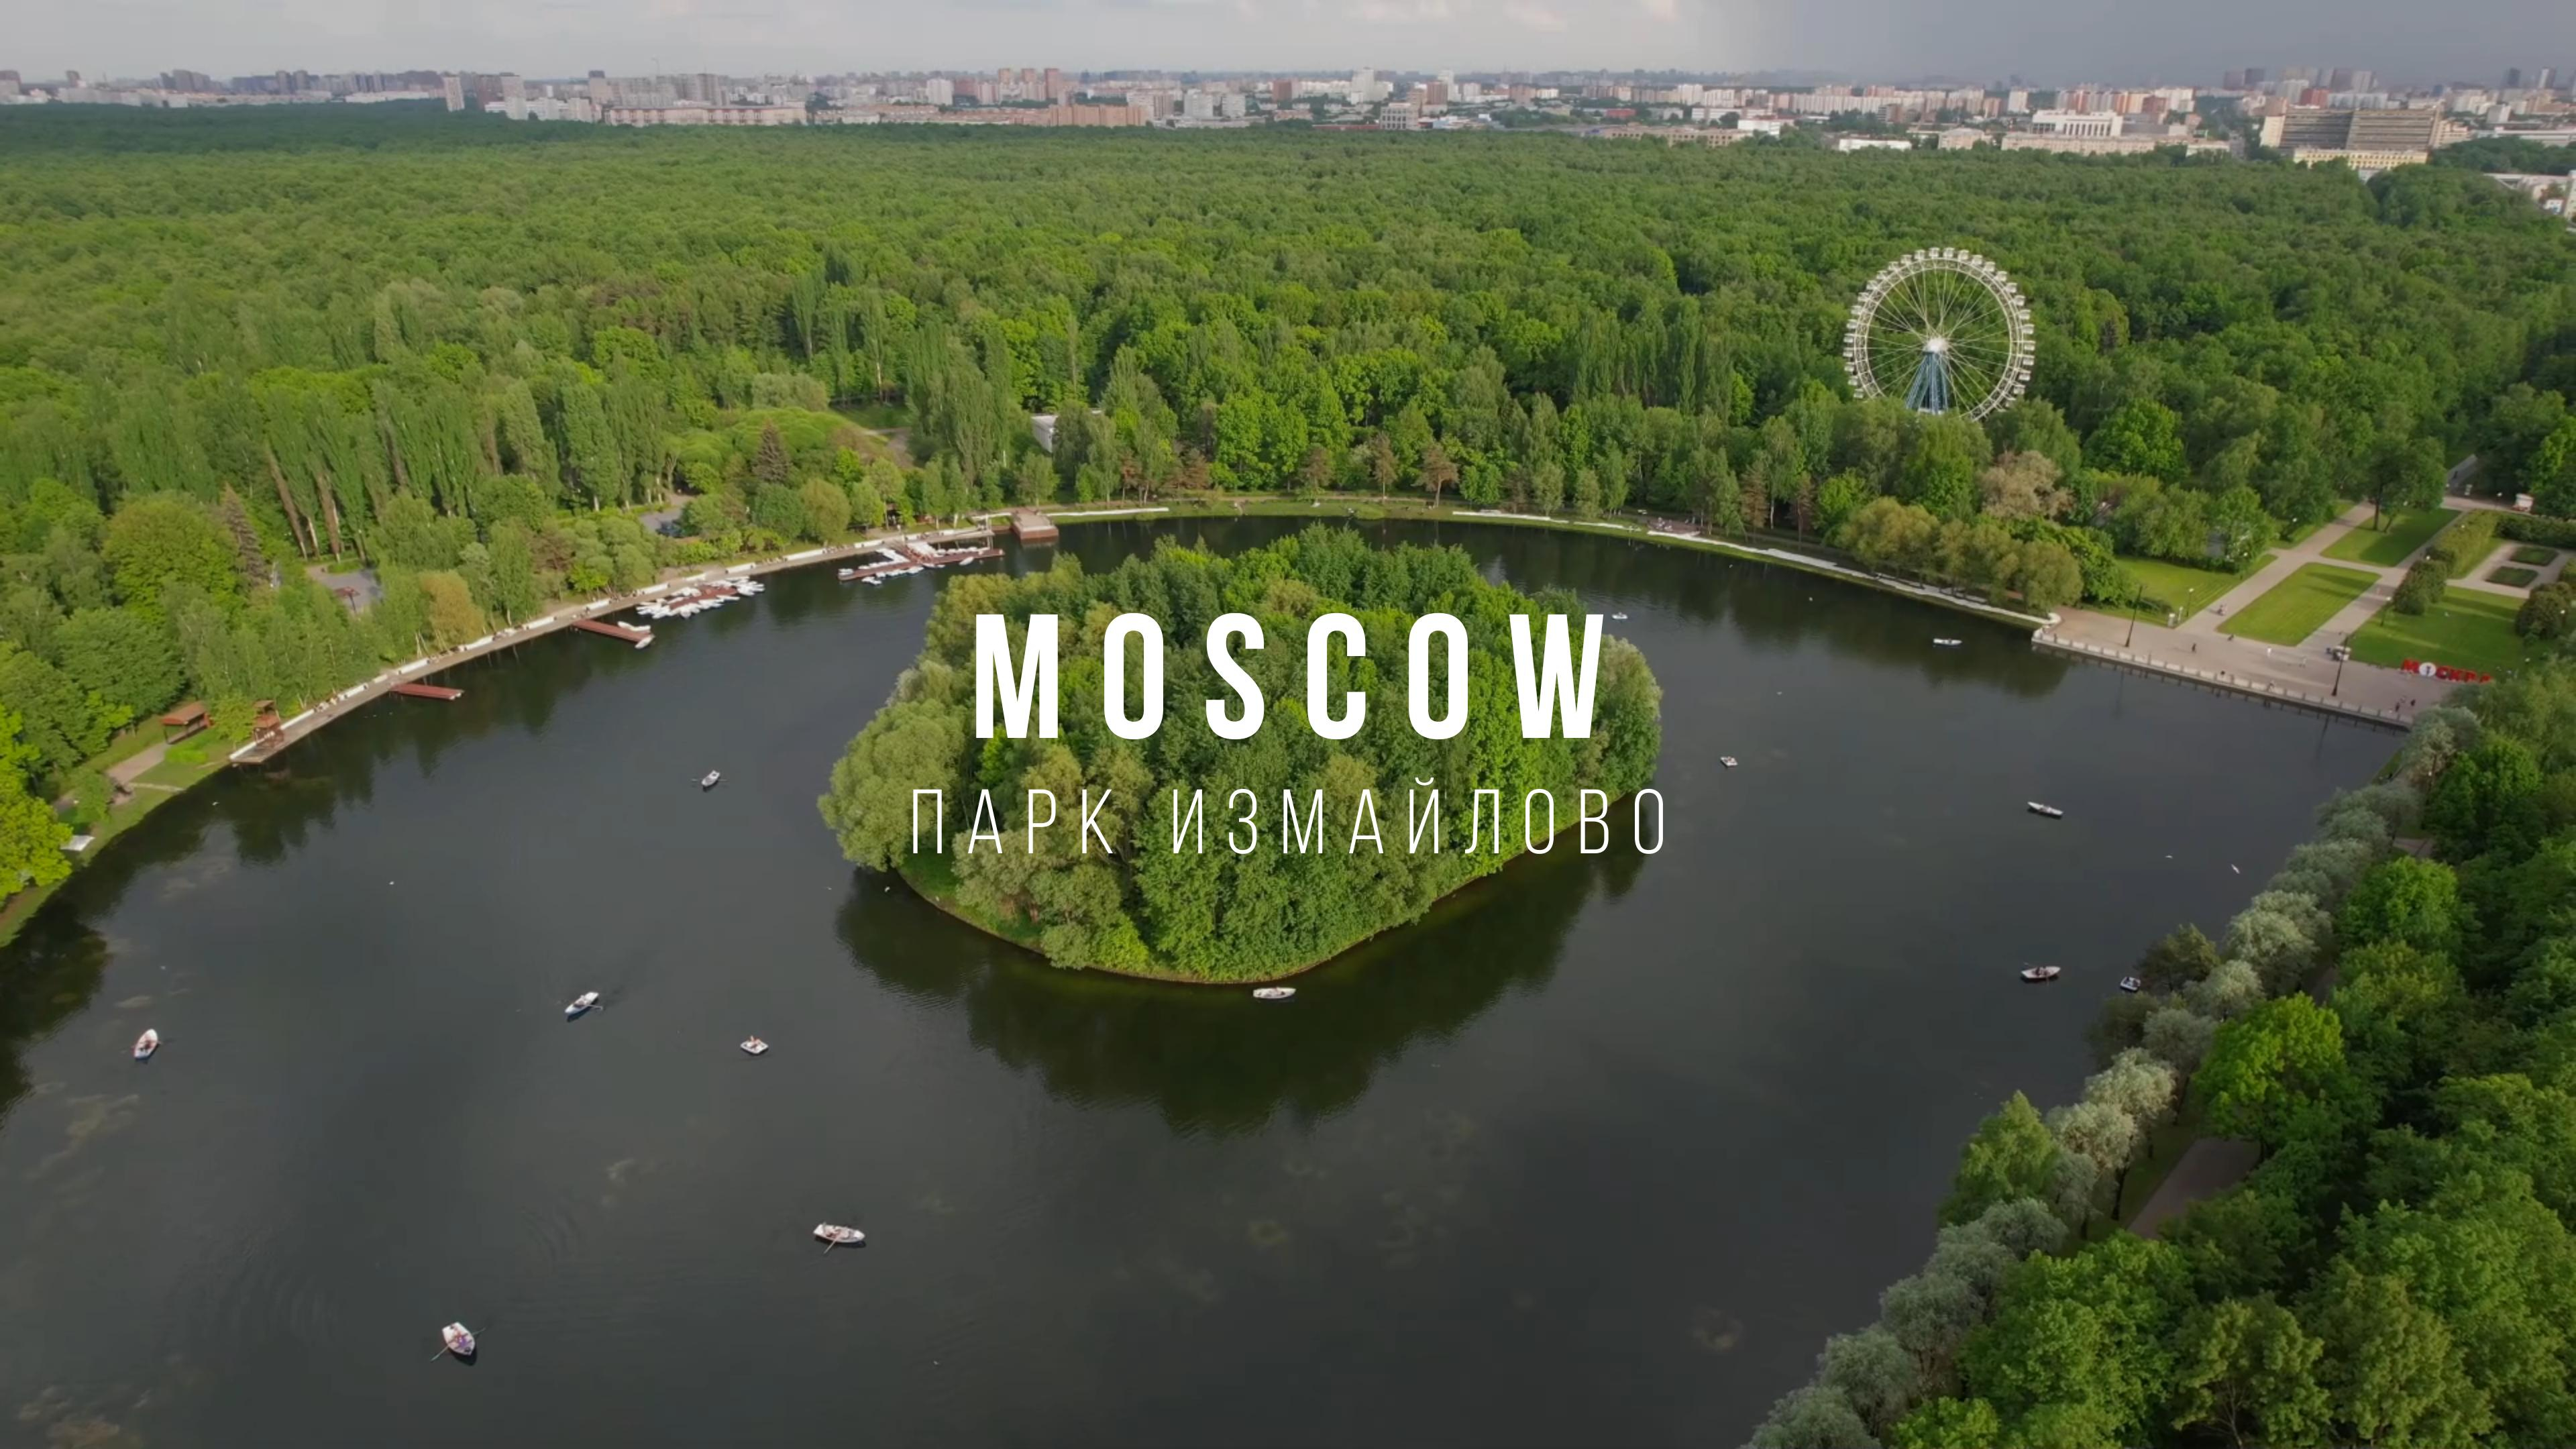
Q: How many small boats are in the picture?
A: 13